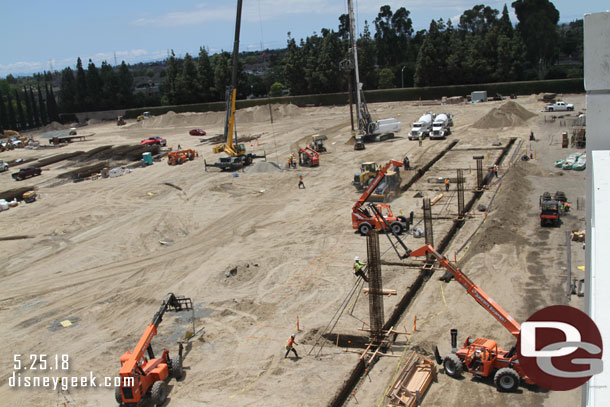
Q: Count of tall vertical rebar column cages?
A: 4